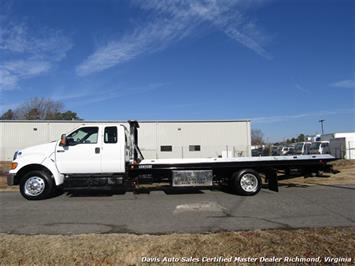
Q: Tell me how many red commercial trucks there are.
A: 0